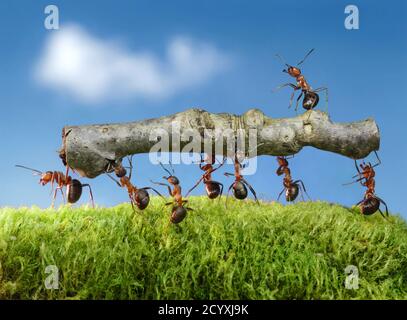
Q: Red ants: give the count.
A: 8